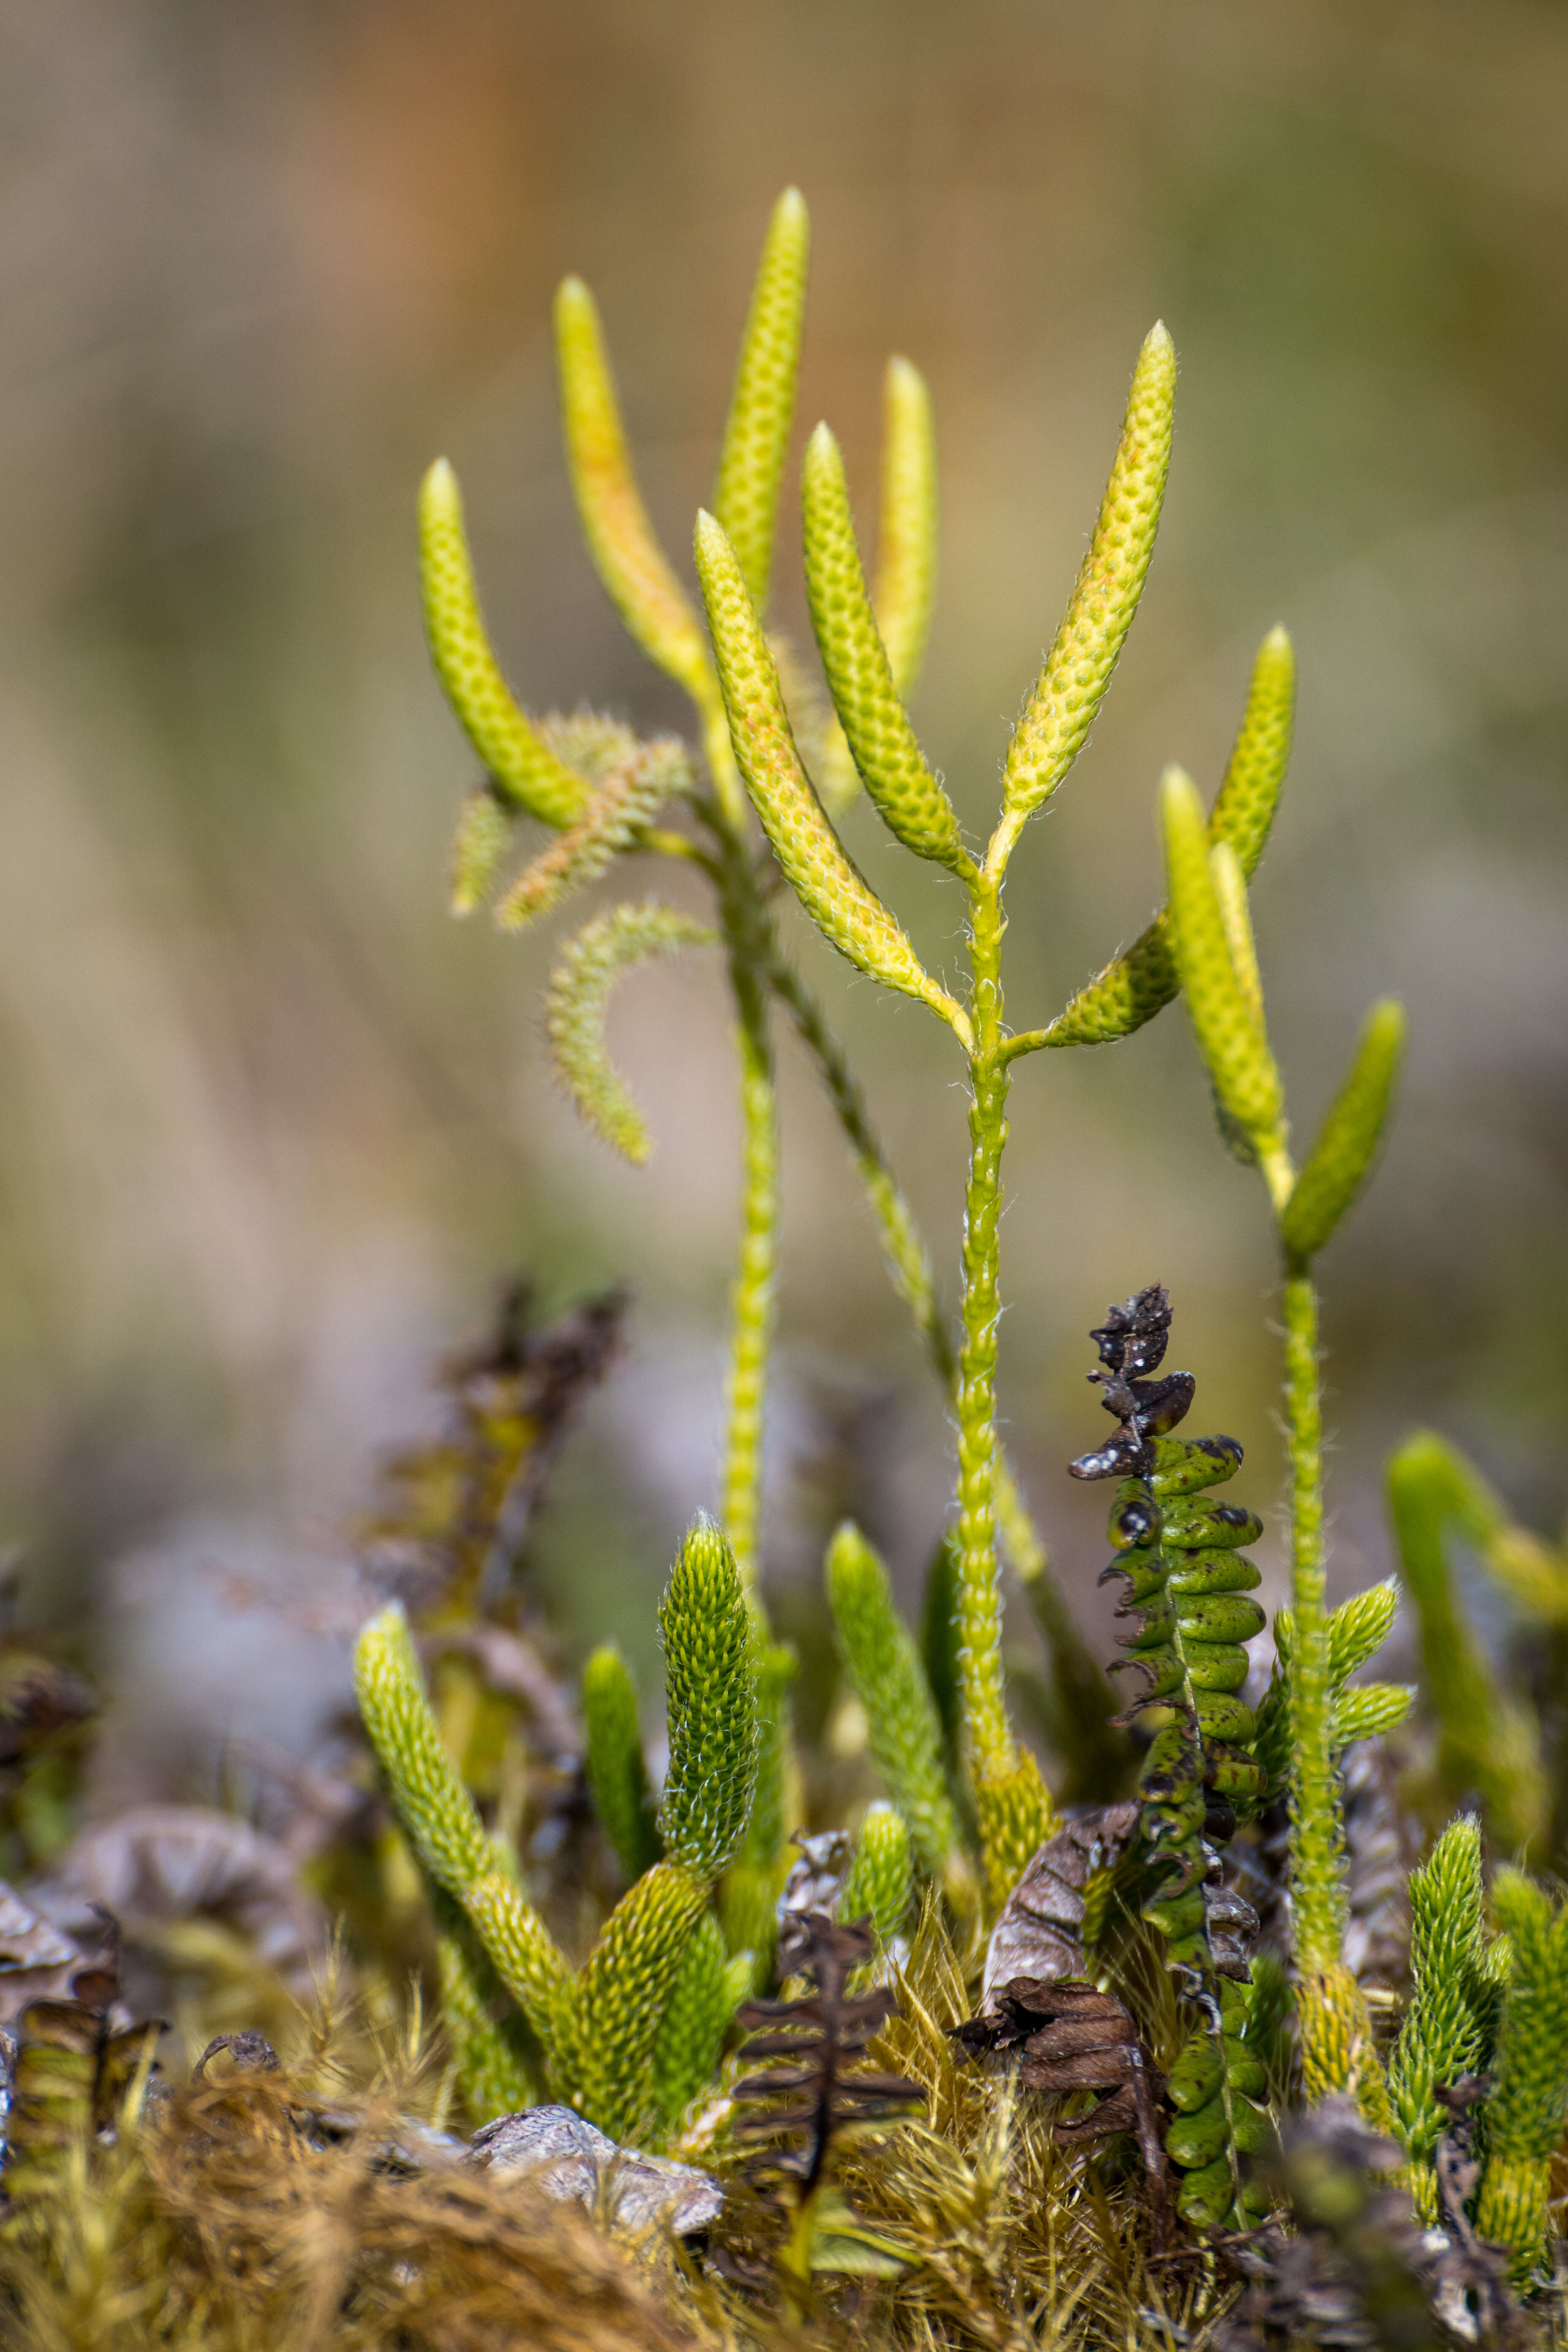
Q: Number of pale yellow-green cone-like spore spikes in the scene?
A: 11